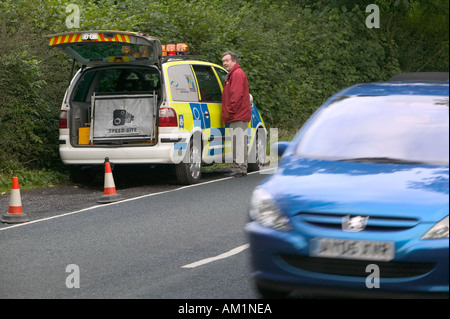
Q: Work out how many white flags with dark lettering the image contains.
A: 1